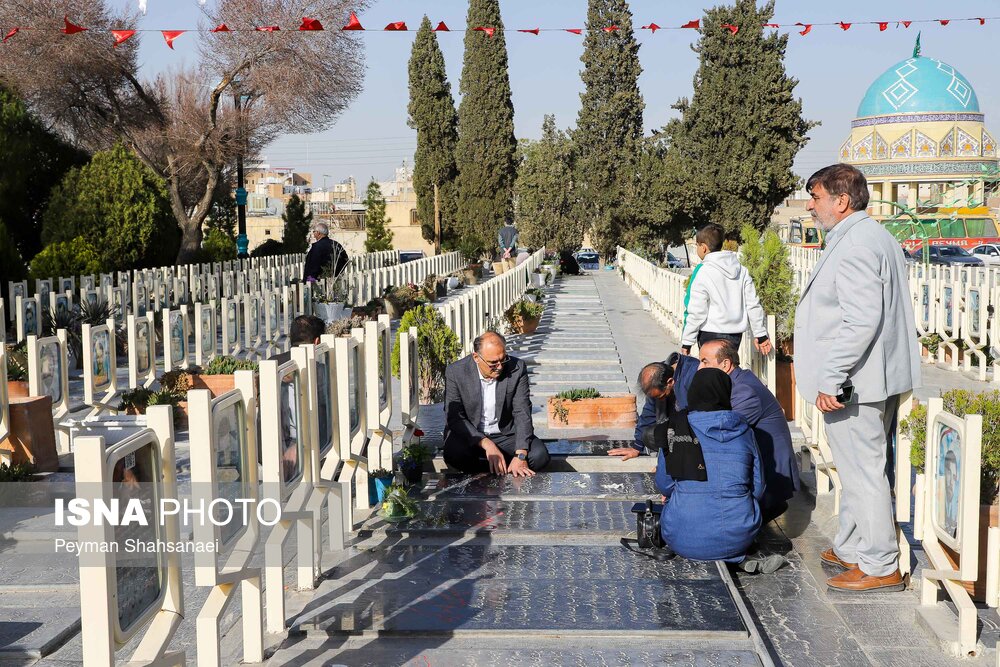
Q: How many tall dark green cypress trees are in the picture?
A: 4